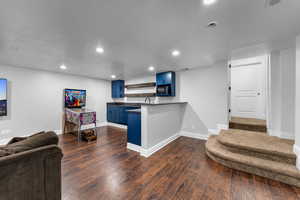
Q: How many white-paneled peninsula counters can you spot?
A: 1